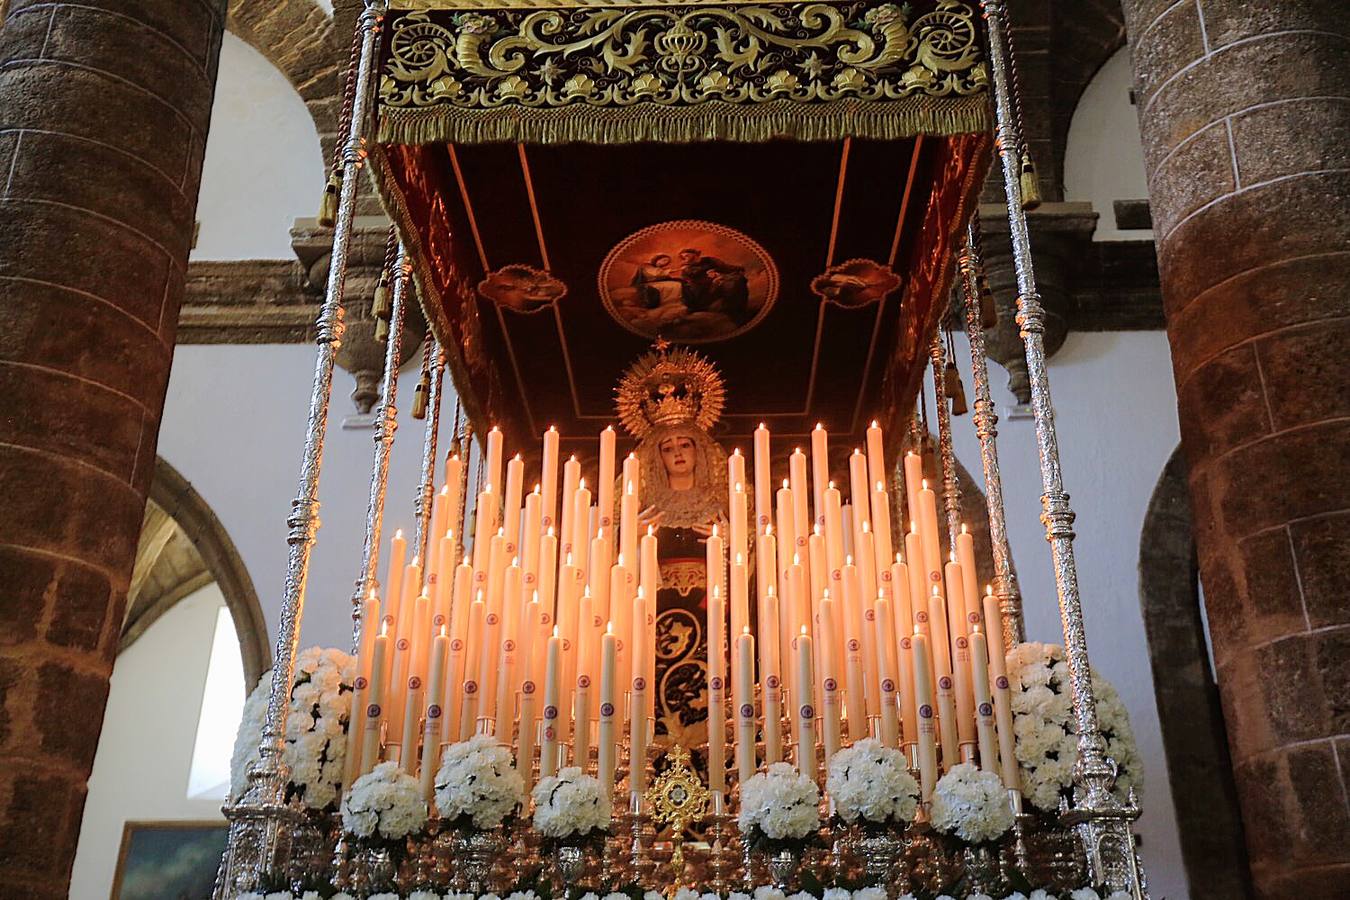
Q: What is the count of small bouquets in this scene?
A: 6